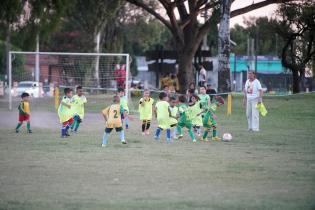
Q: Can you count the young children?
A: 12